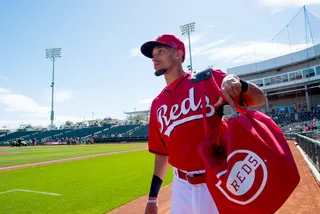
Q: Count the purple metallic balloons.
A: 0